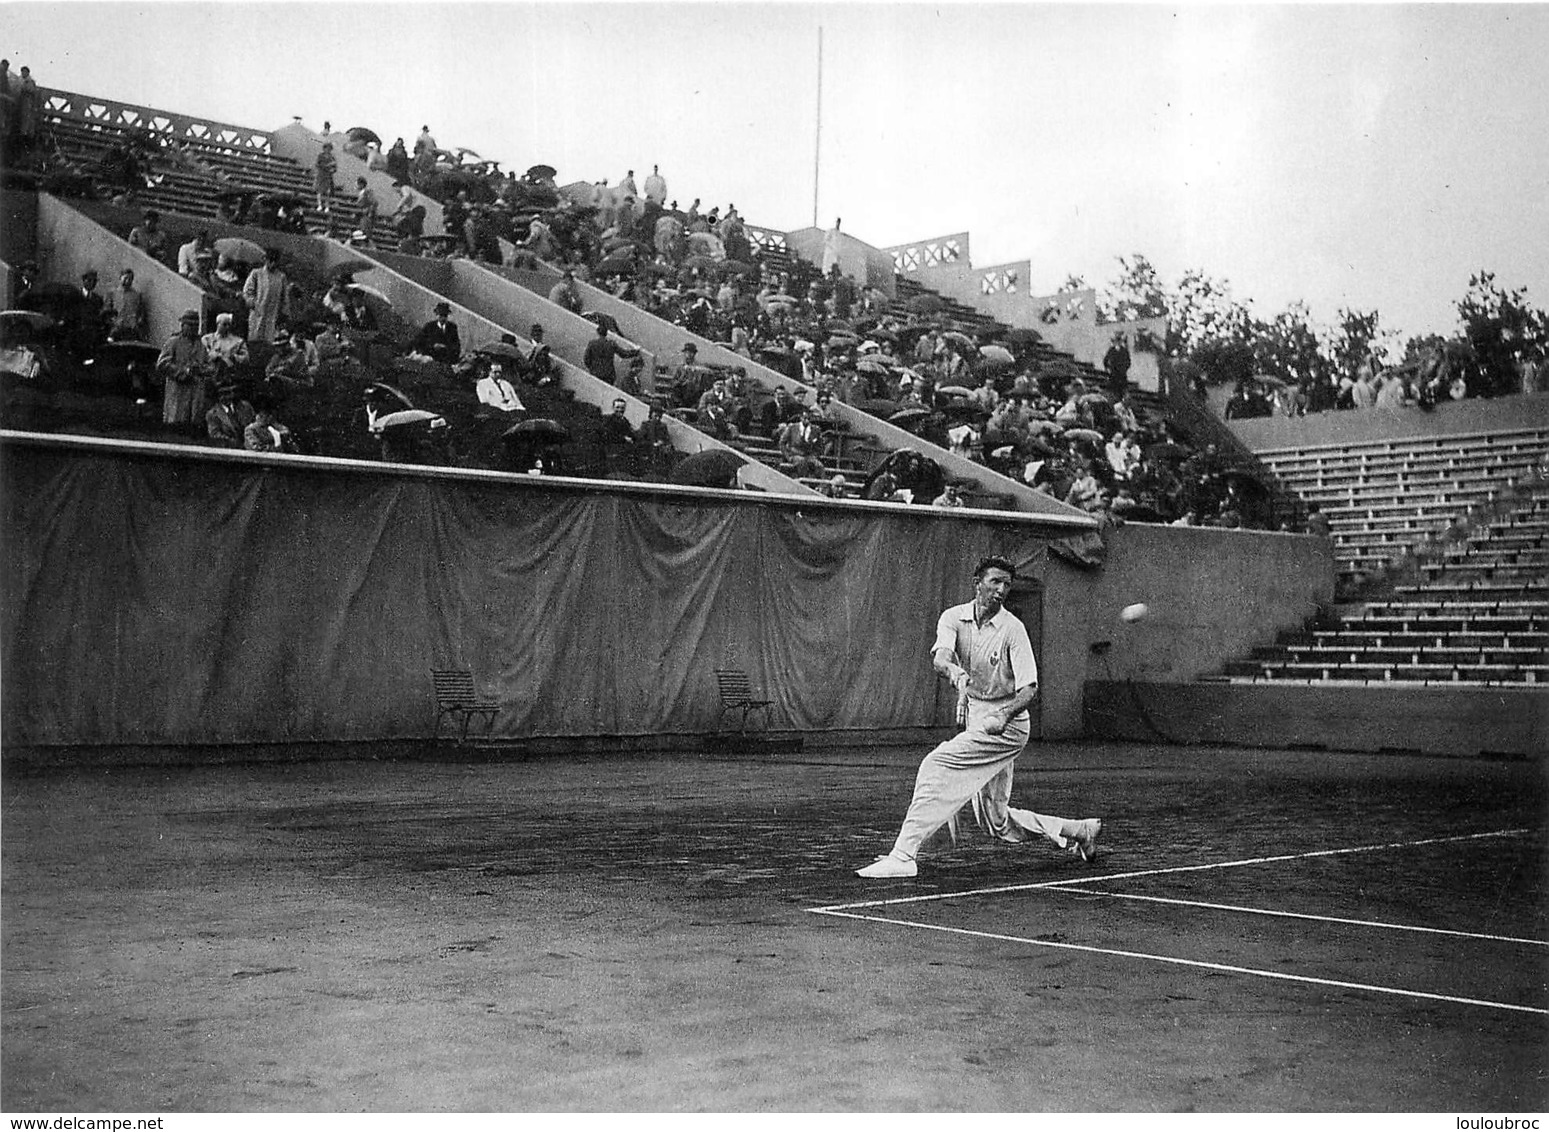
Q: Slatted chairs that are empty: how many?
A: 2